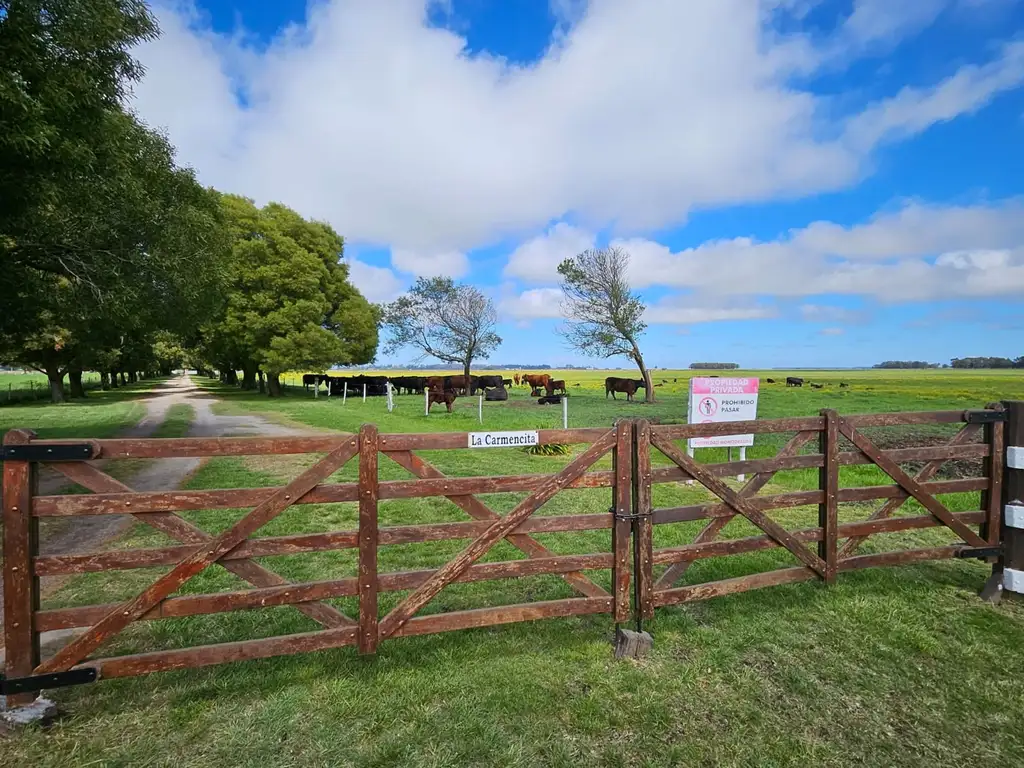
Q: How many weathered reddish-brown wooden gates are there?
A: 2